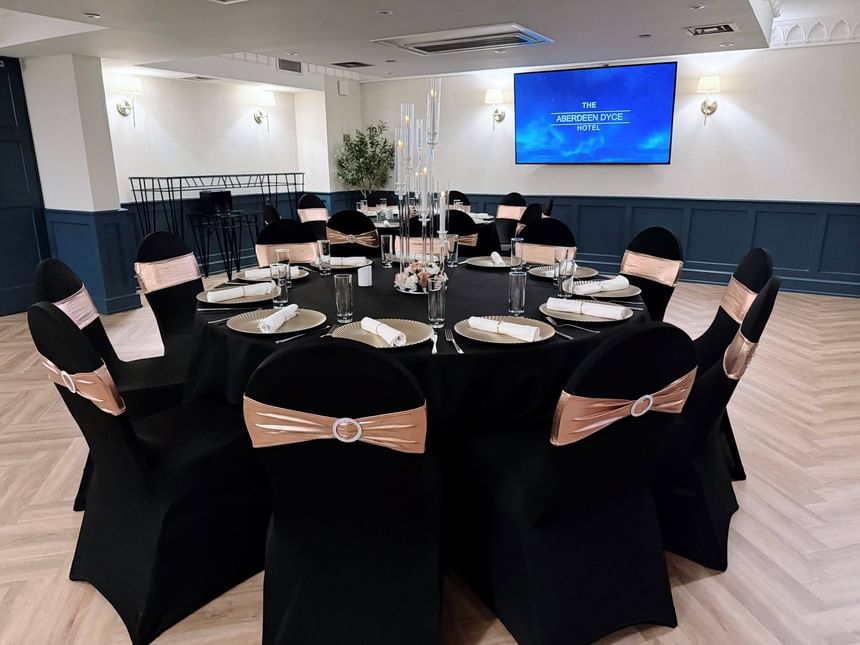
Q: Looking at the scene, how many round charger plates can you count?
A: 11